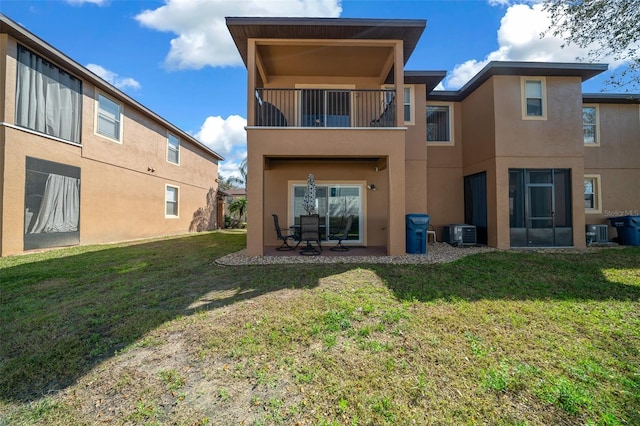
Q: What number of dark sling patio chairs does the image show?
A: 3